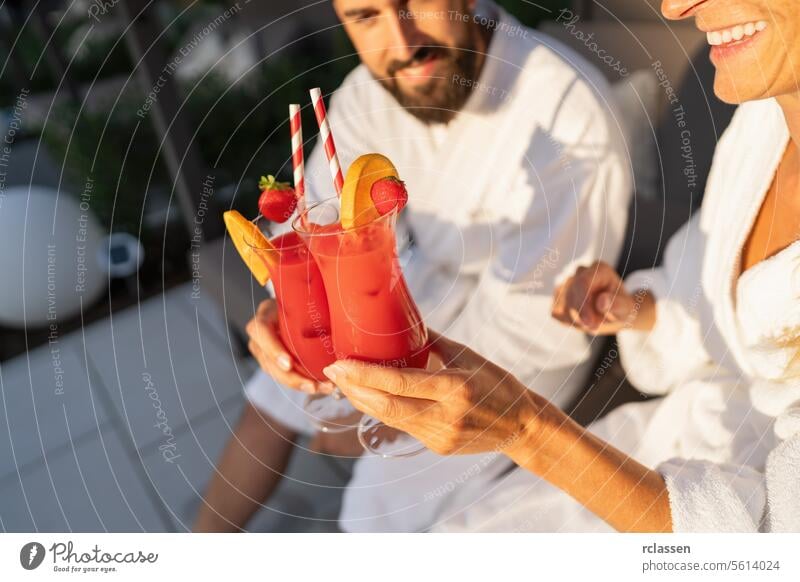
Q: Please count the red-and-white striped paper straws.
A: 2